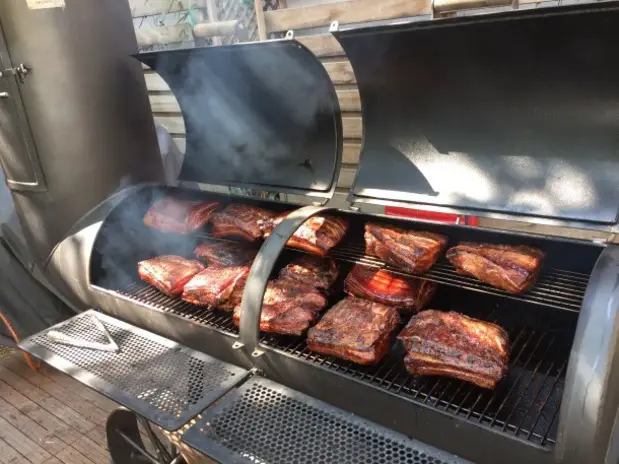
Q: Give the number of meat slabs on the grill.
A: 13